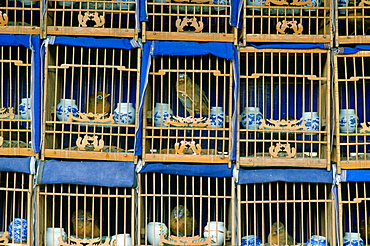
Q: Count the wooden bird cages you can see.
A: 15